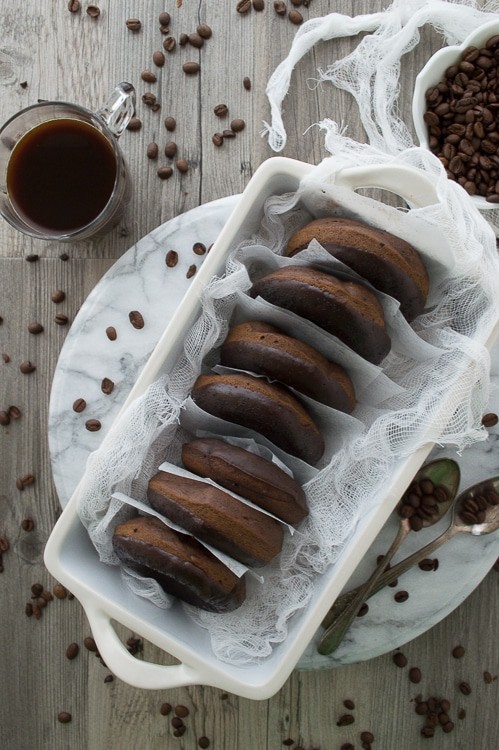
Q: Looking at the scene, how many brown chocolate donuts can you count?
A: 7